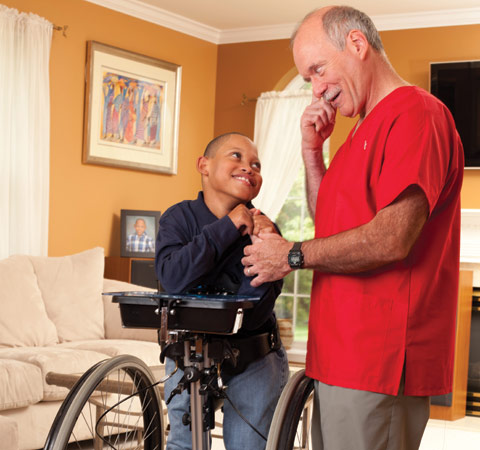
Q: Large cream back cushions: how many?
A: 2